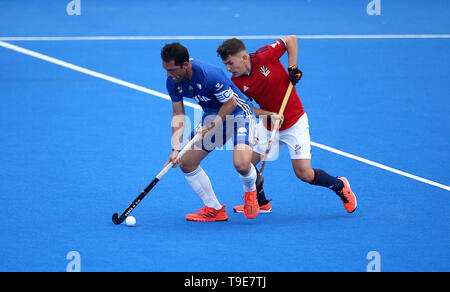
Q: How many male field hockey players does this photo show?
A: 2